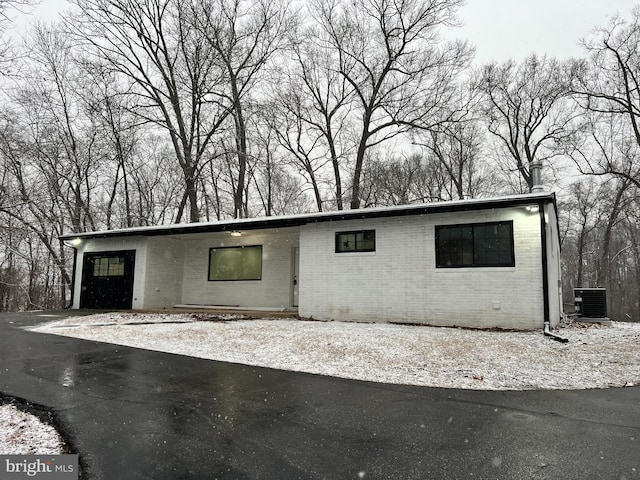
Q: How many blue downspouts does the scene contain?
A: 0